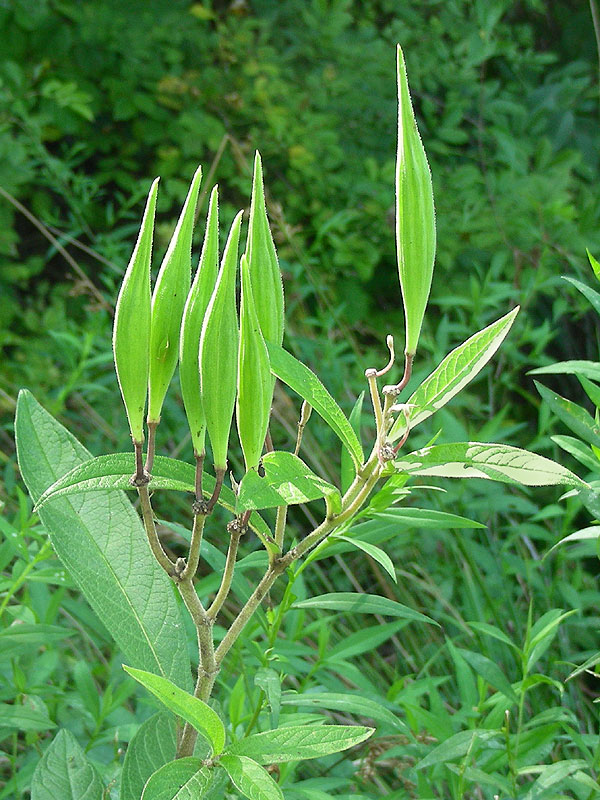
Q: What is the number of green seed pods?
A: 7